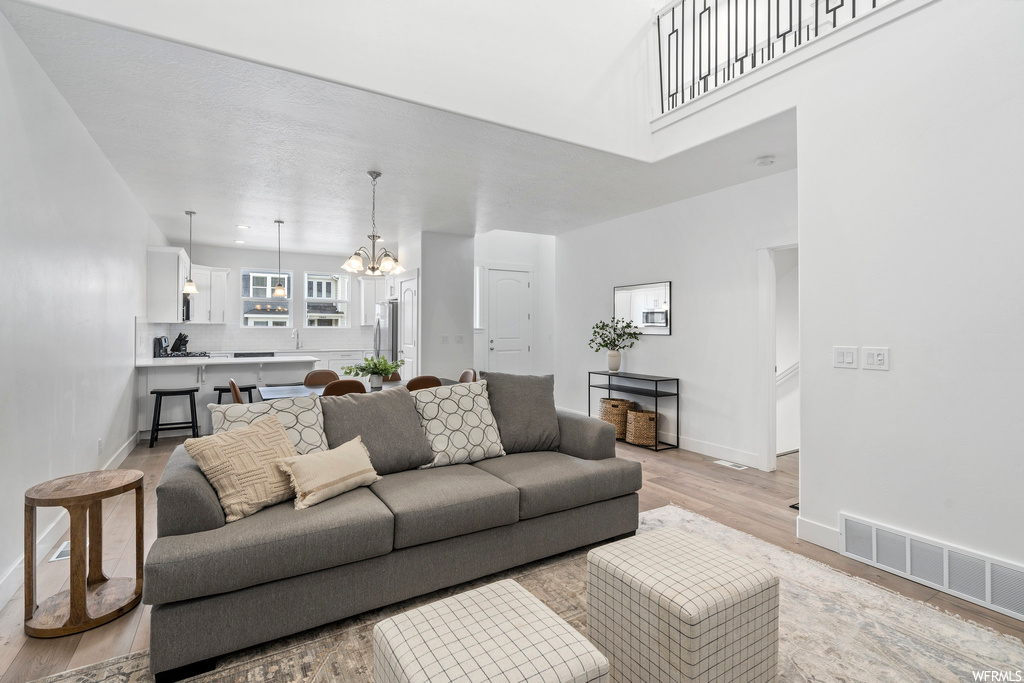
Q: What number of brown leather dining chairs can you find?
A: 6